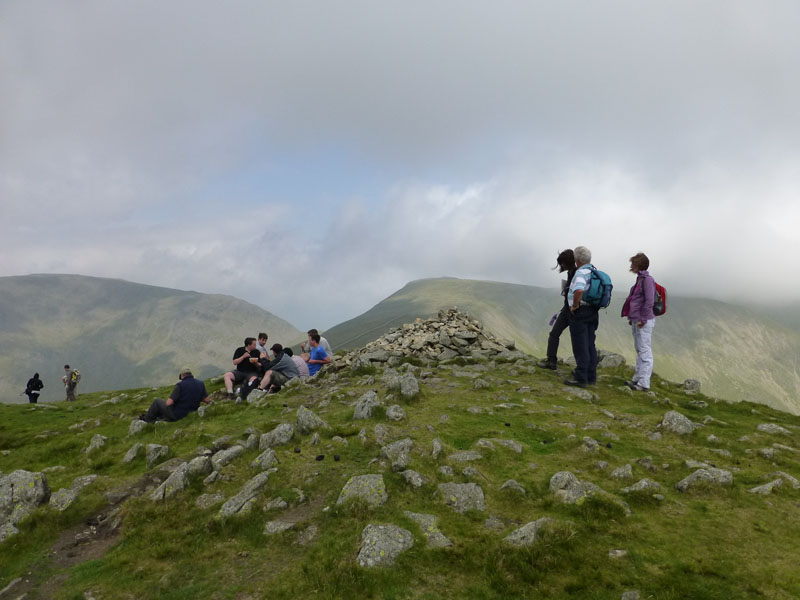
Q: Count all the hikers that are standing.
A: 5